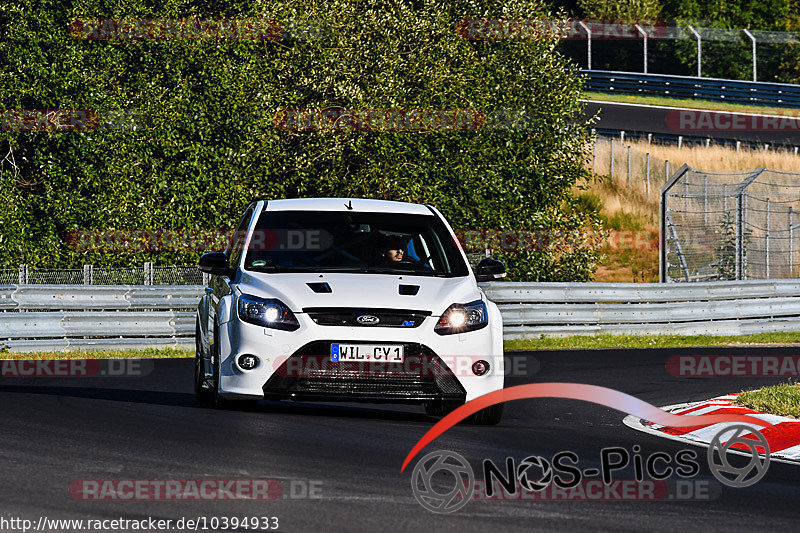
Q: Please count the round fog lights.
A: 2